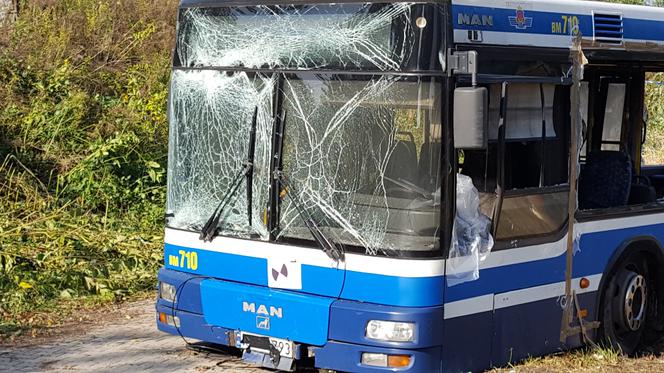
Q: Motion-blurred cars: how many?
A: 0